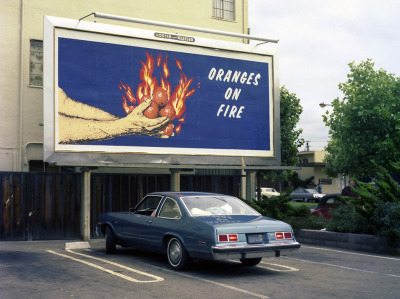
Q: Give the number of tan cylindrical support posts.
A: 3